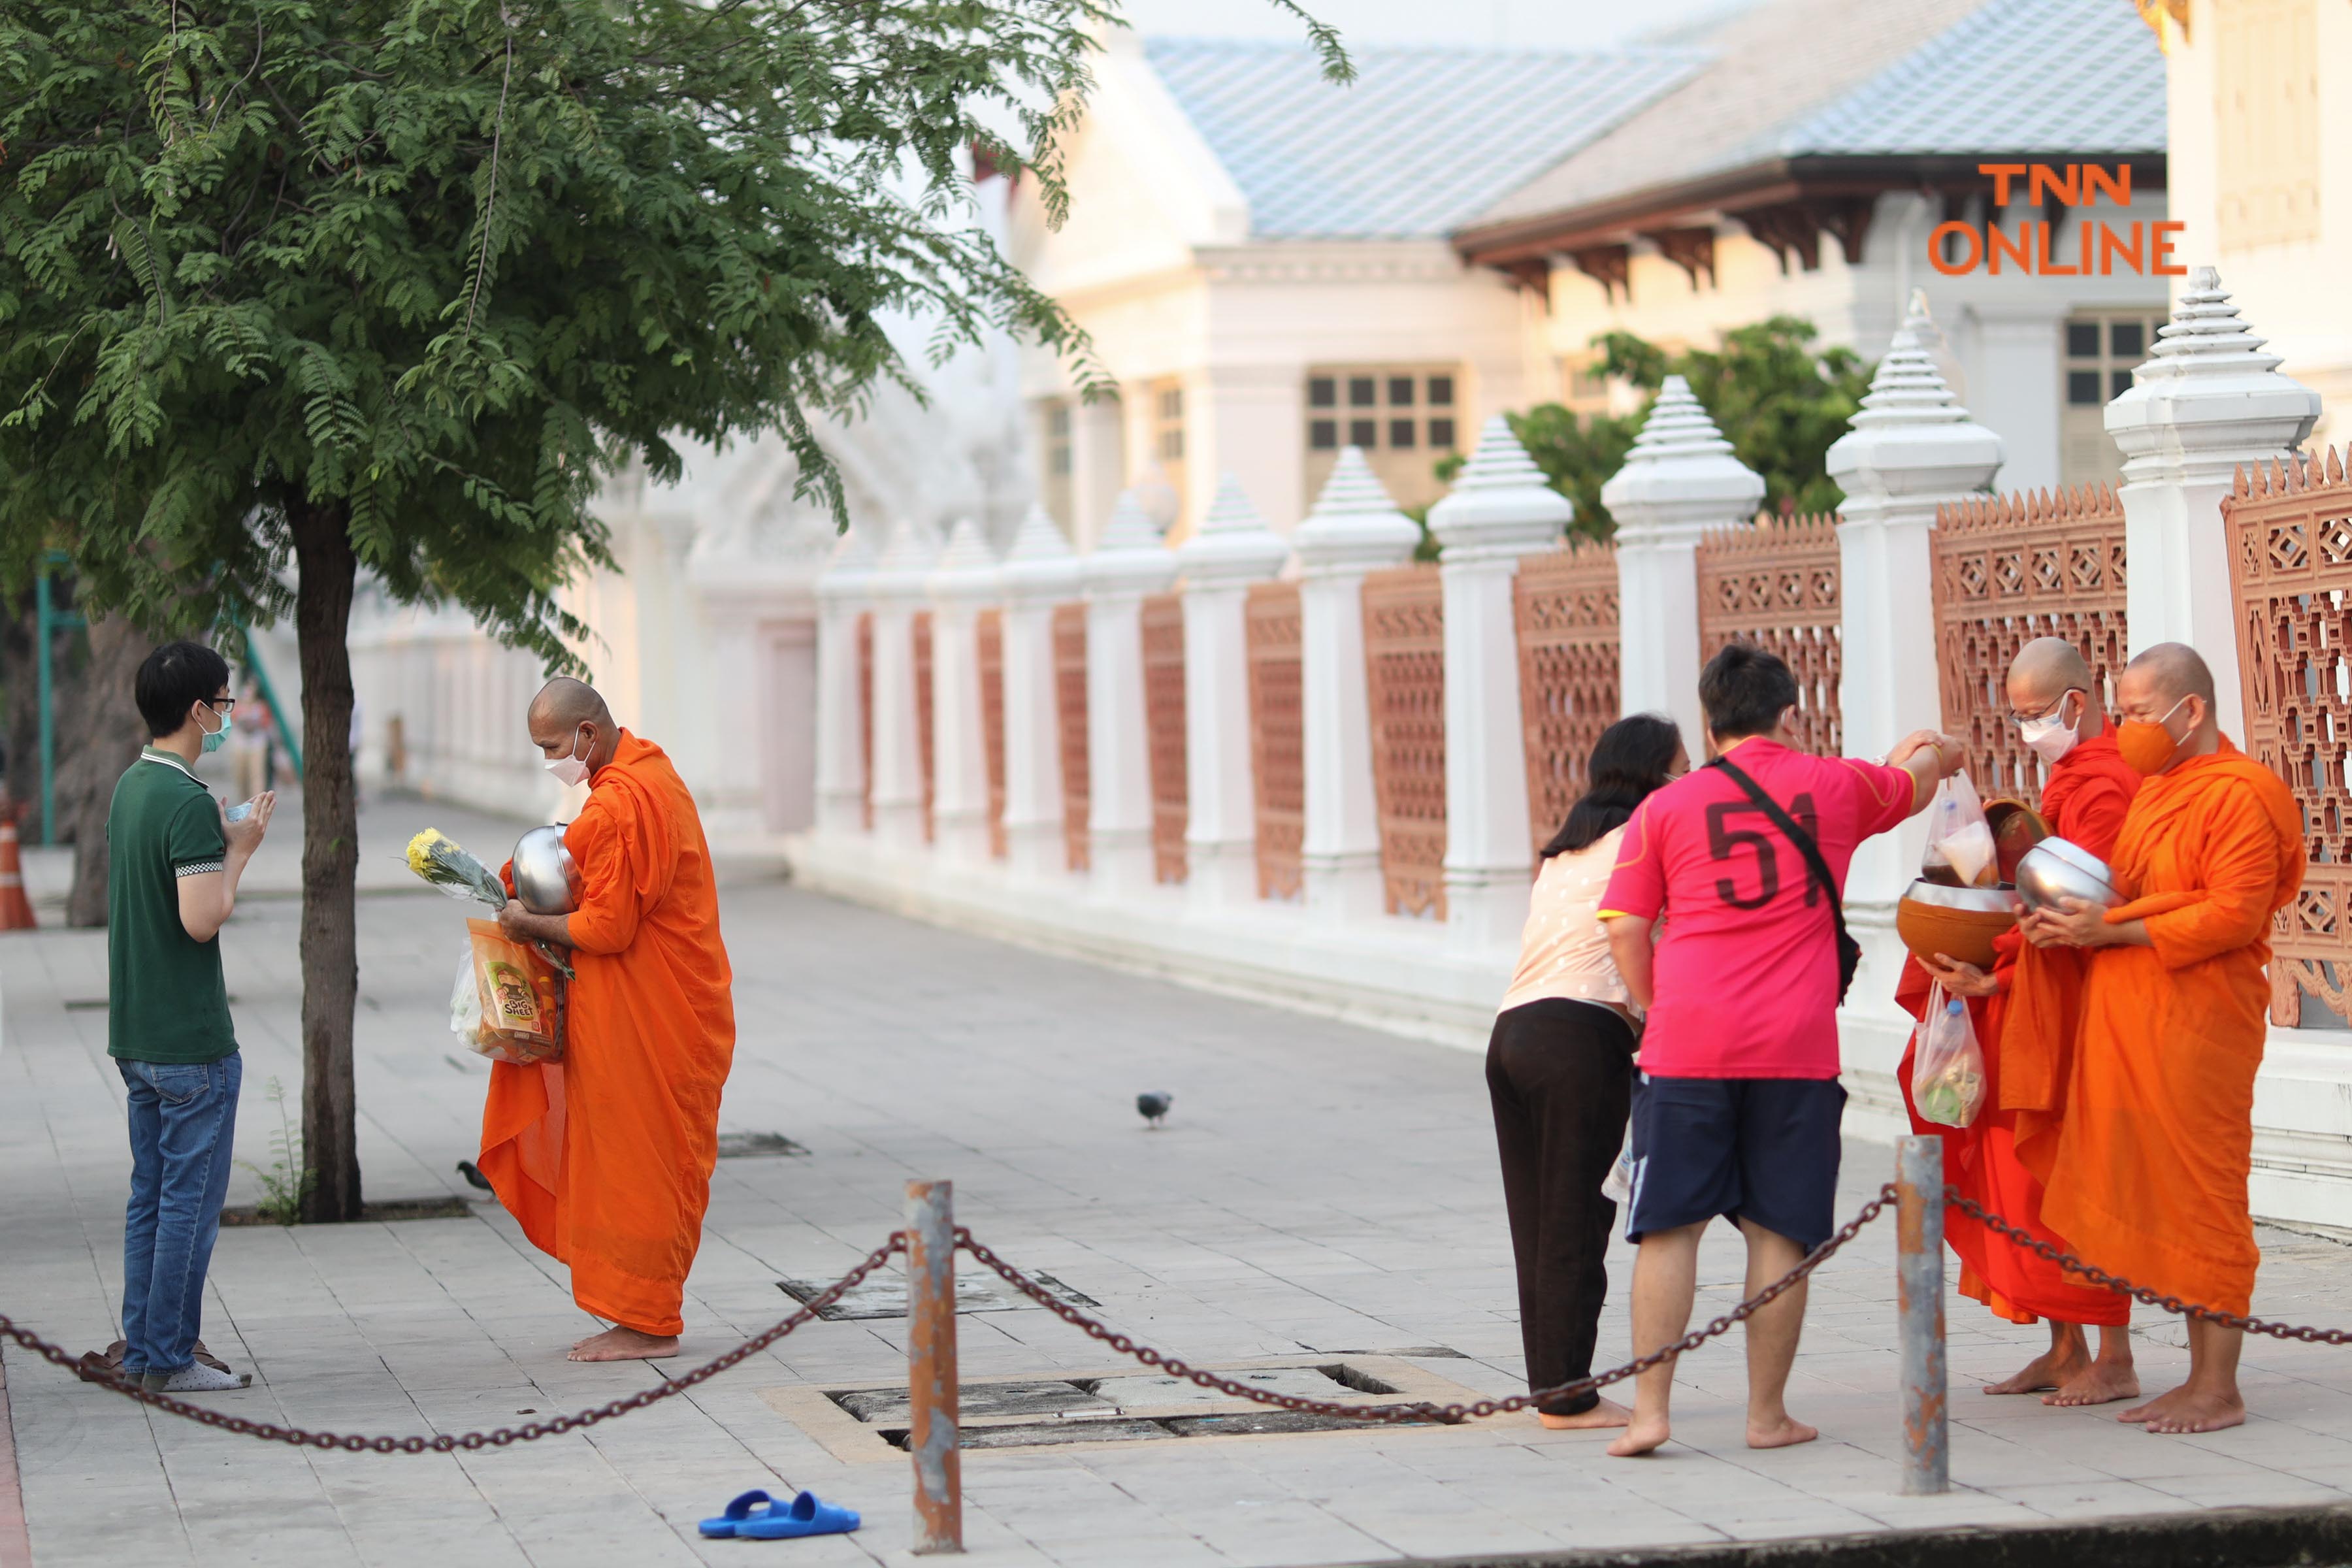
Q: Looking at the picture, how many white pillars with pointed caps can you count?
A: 11